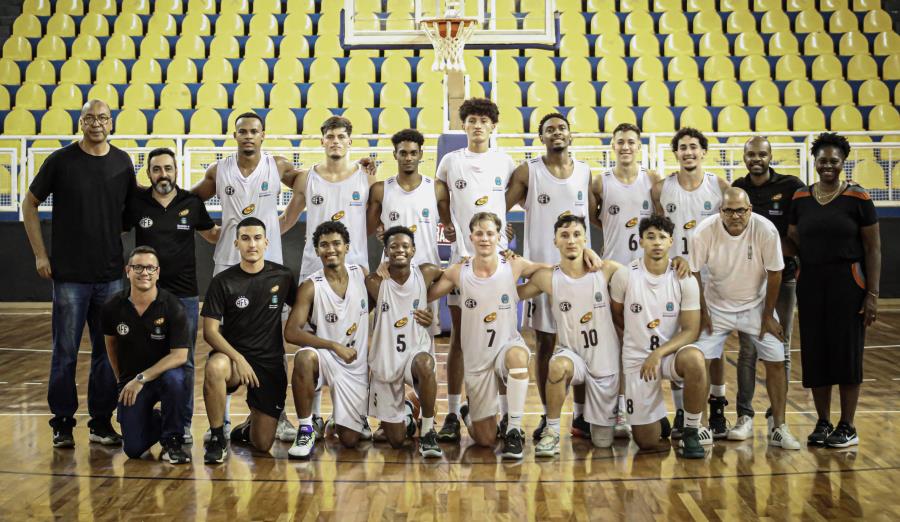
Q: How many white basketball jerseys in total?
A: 12